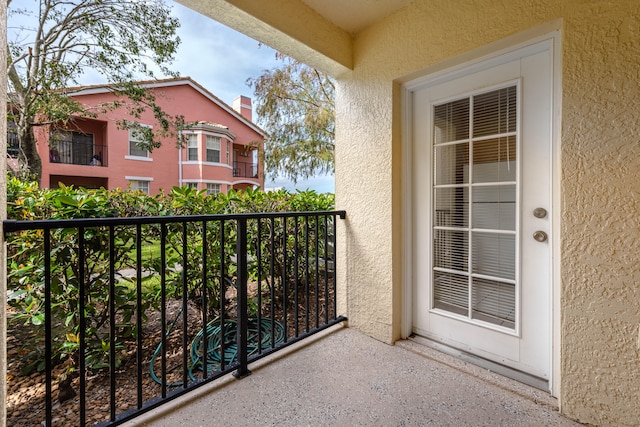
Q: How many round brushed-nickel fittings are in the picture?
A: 2